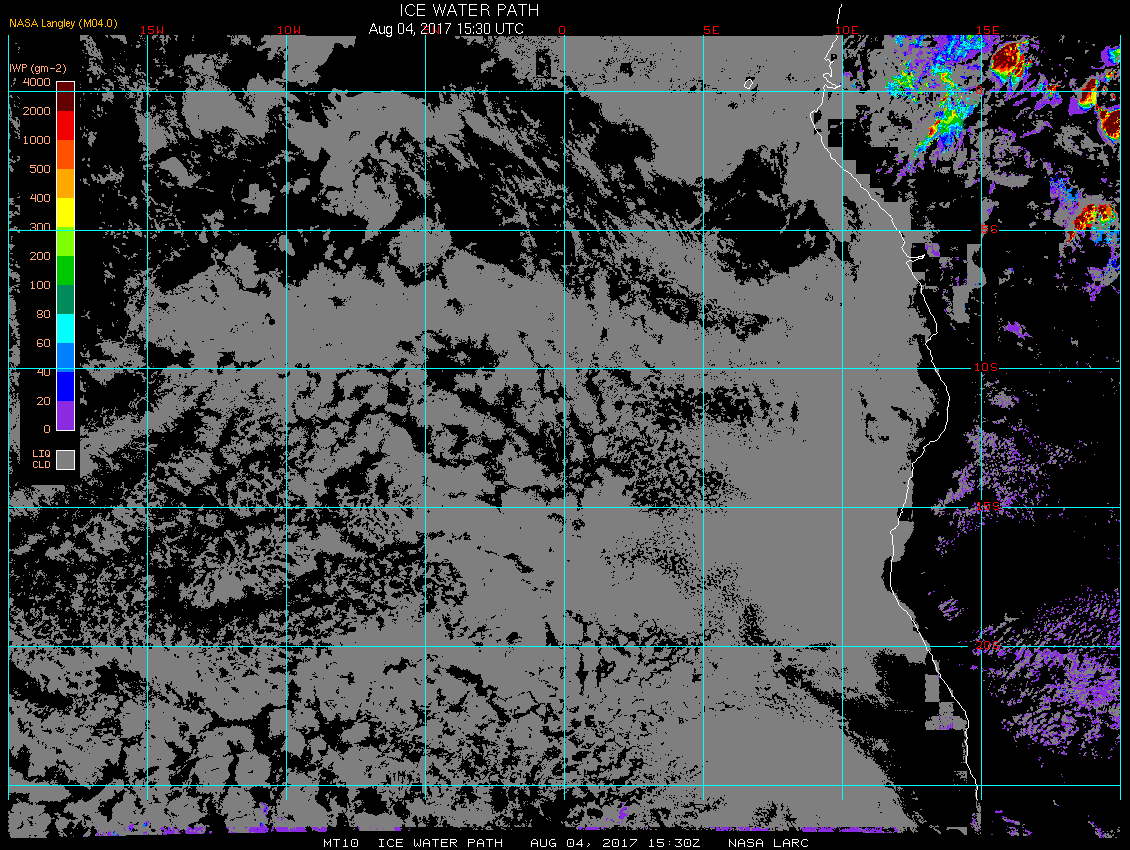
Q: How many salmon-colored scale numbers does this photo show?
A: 13